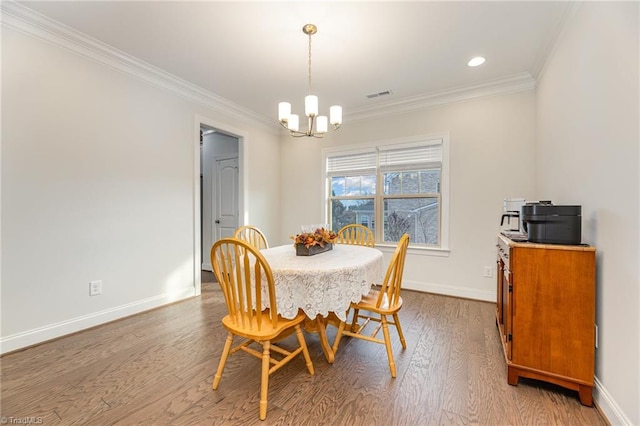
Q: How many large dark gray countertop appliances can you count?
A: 1